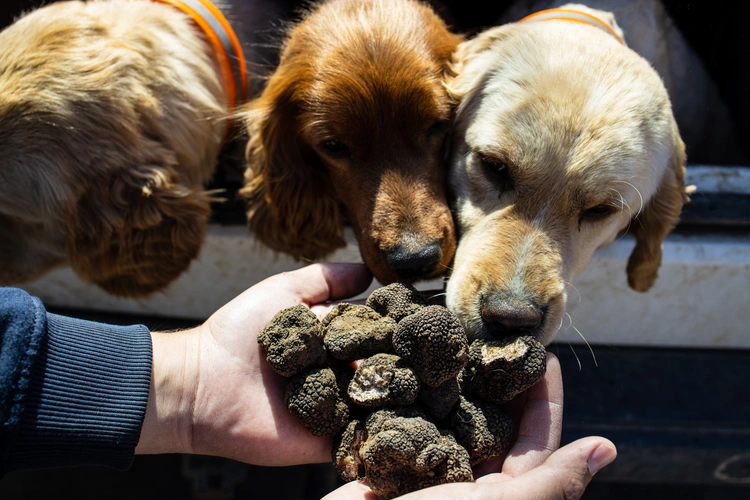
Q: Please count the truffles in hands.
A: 11